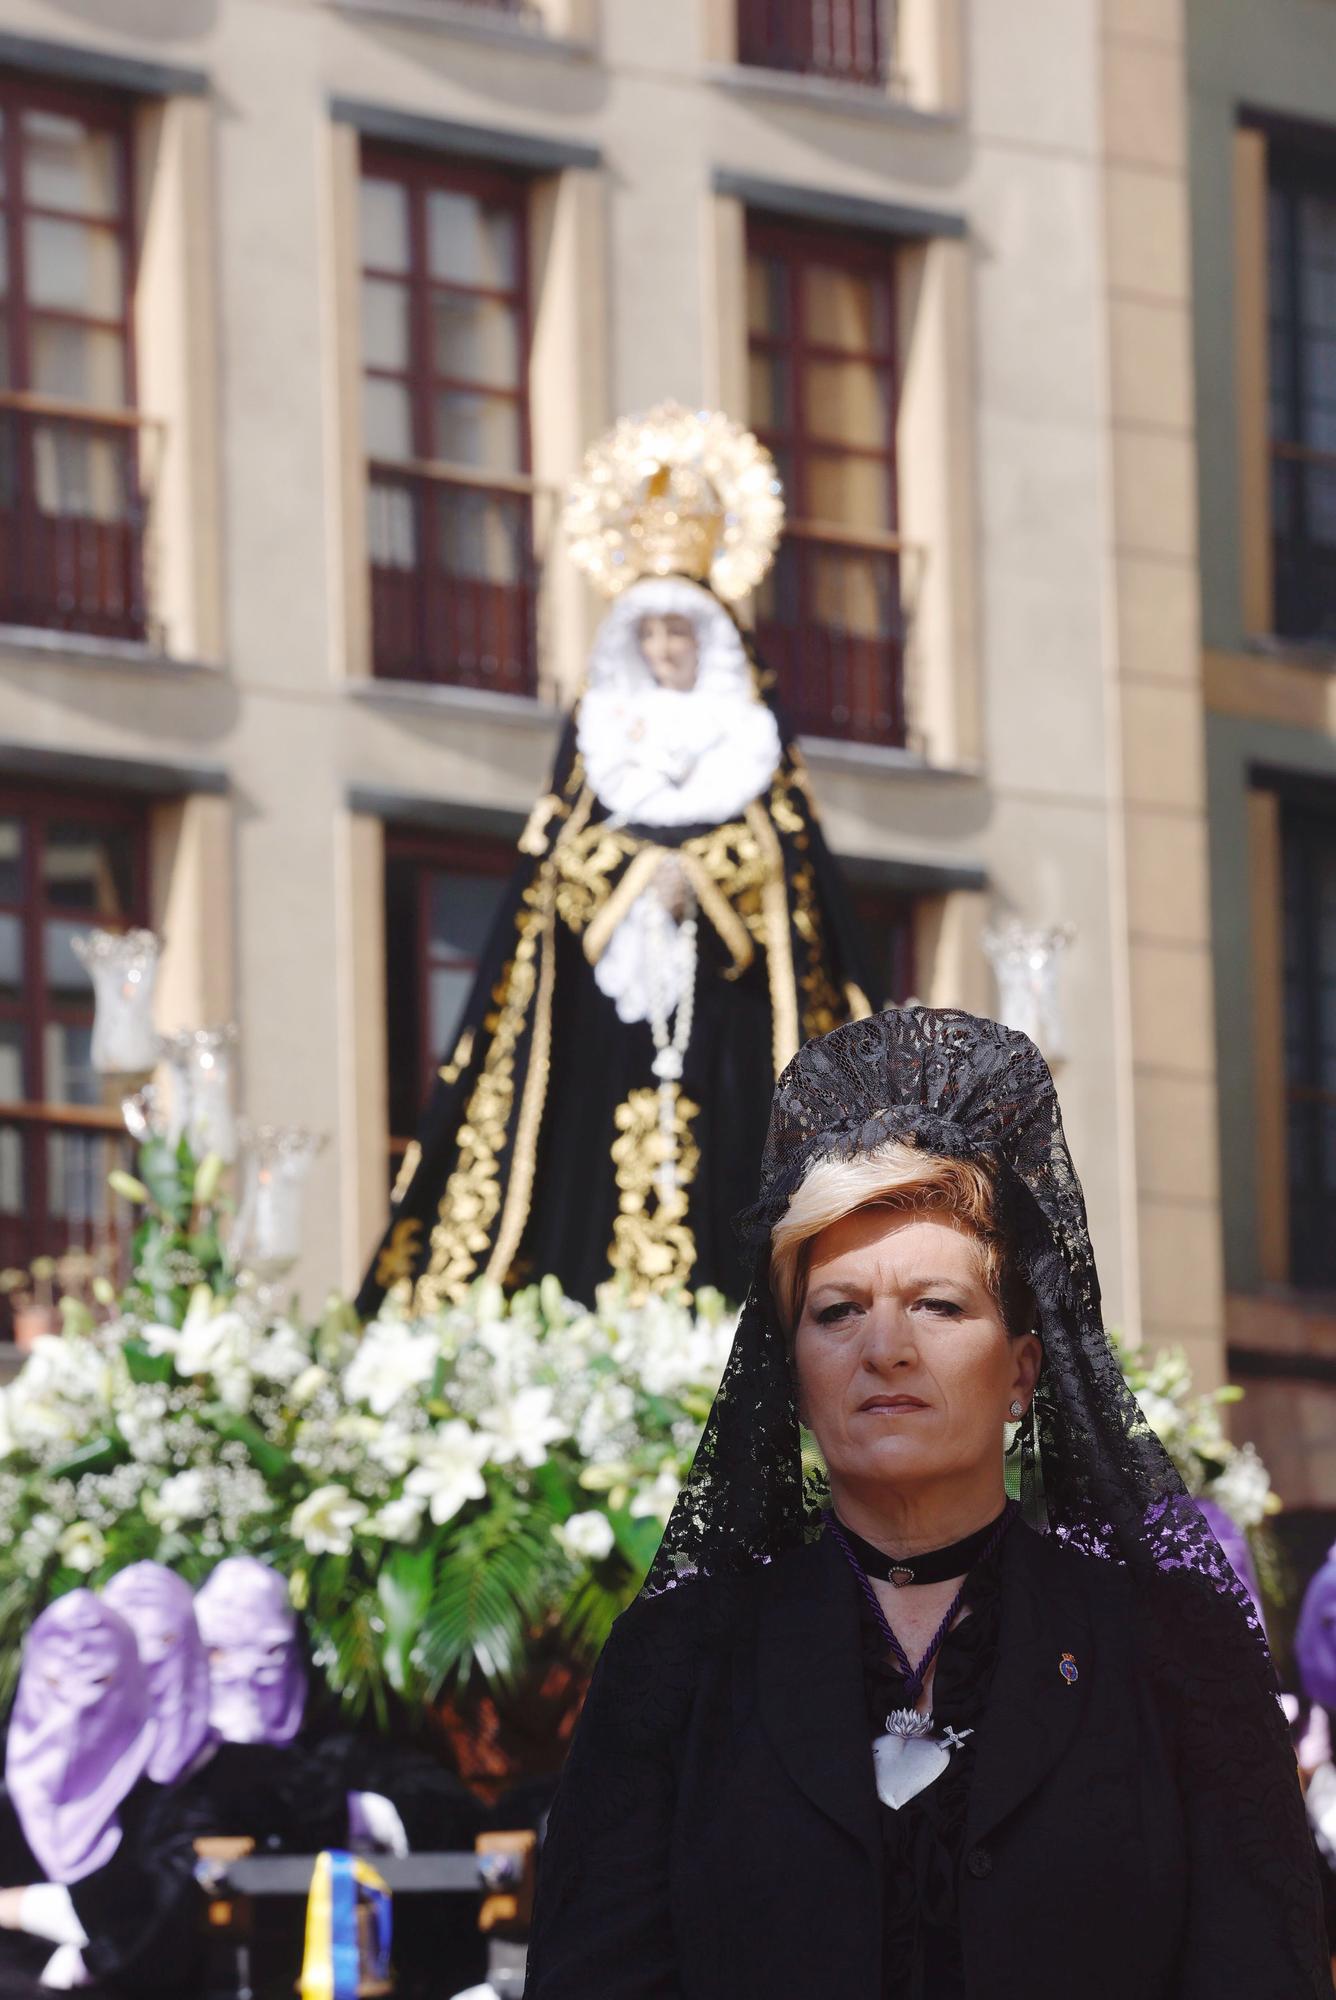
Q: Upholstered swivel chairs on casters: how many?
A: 0